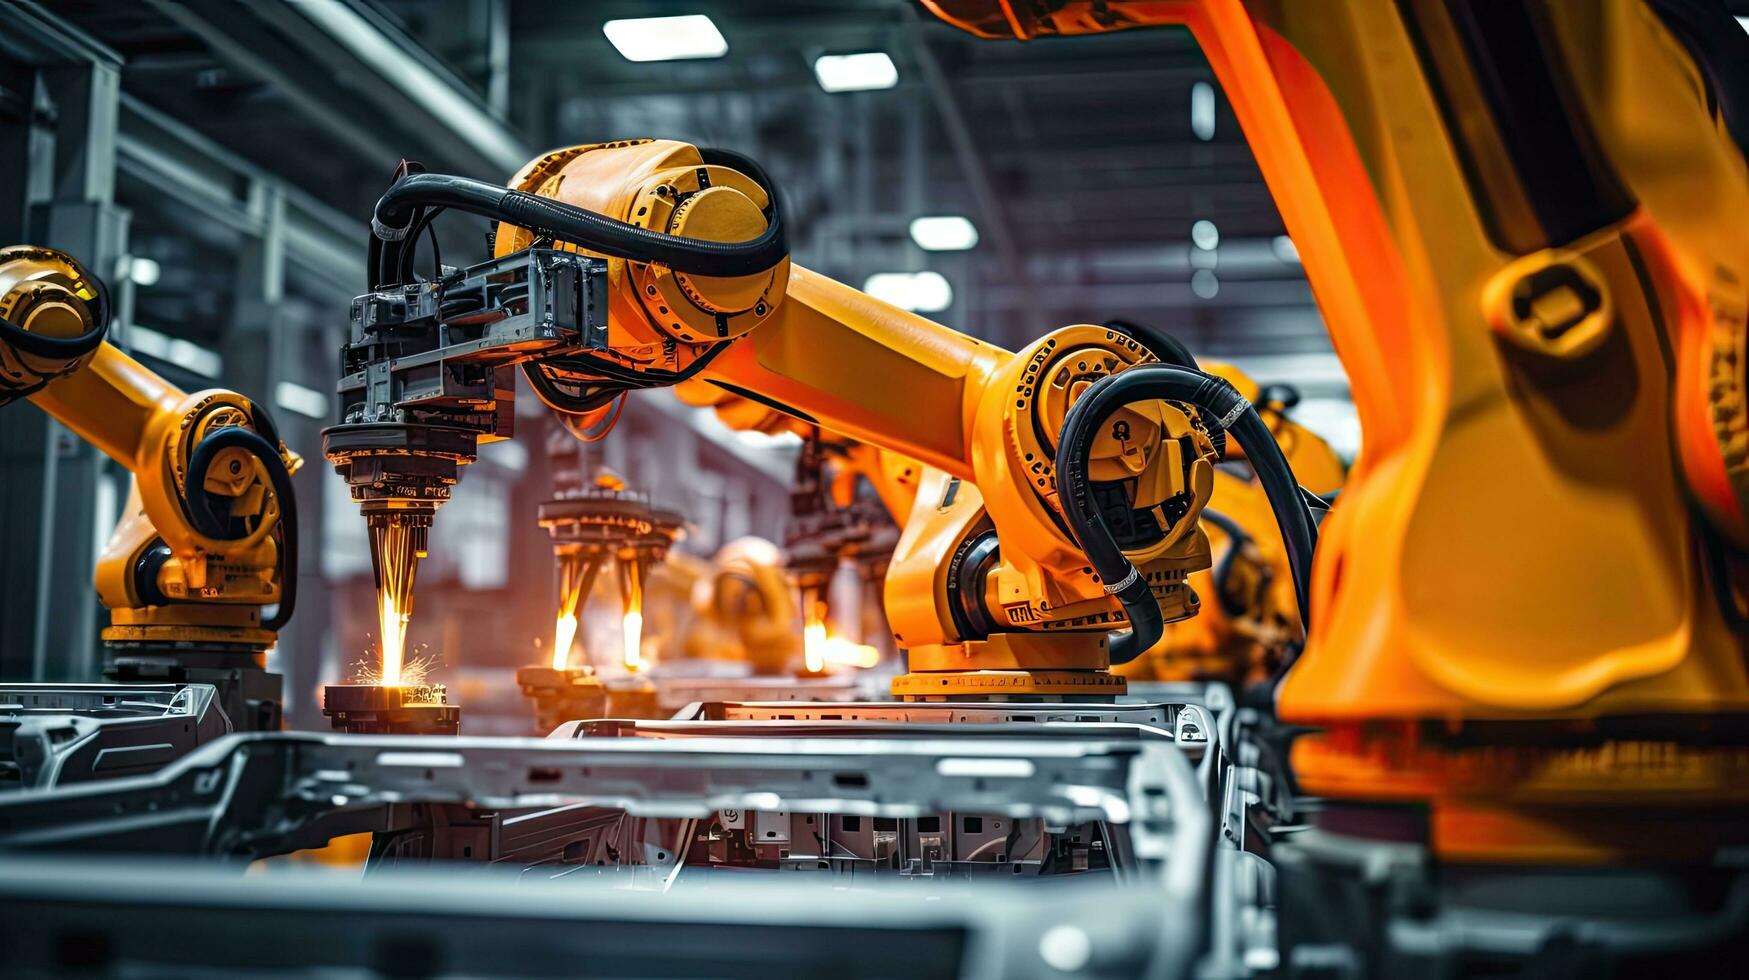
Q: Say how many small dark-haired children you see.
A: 0